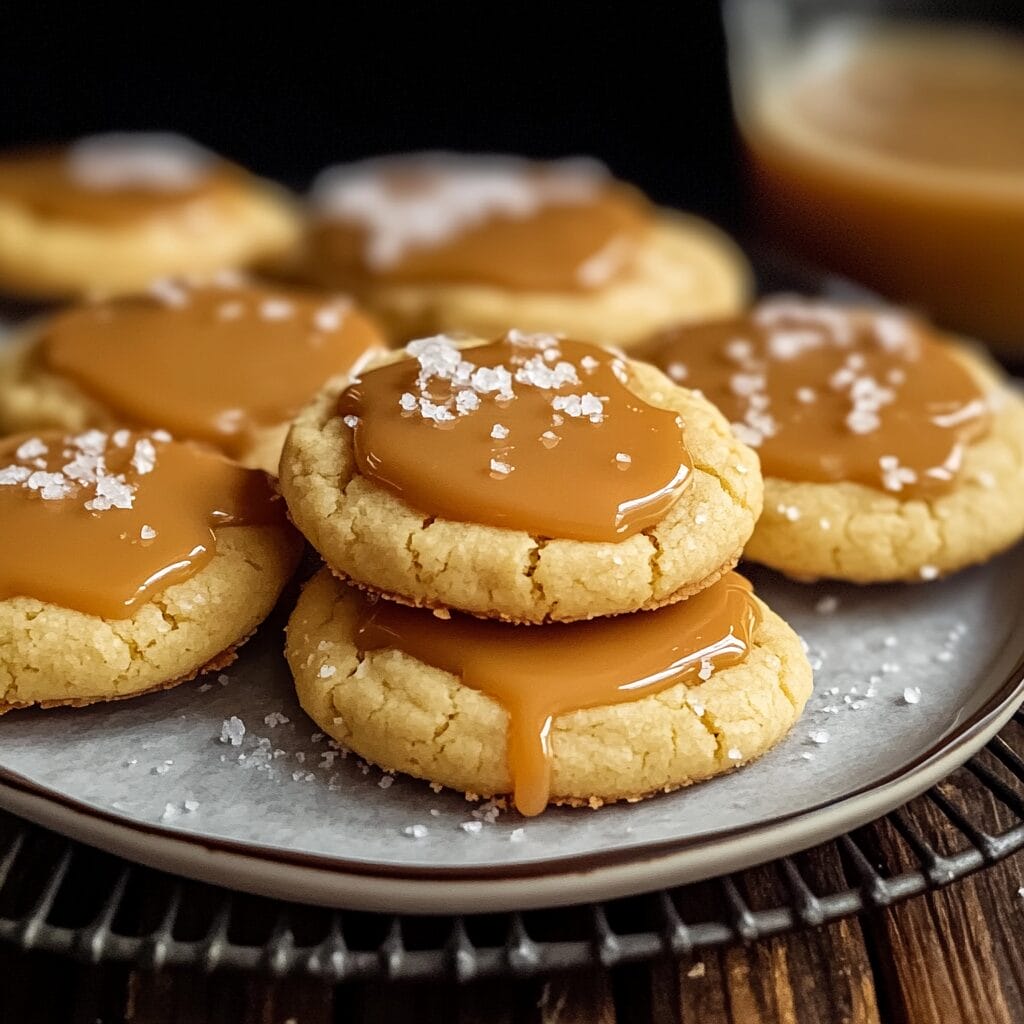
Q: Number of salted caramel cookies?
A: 7